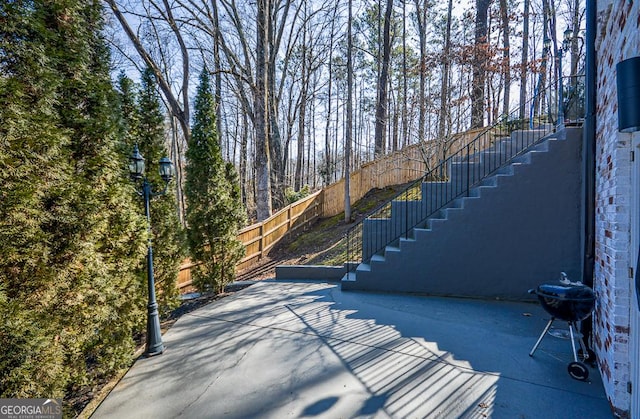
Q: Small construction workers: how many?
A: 0